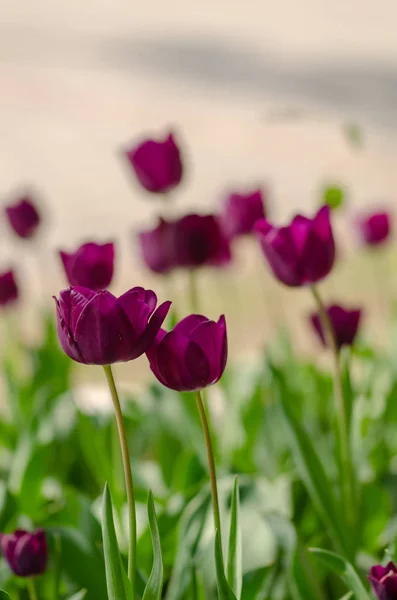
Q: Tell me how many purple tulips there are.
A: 14